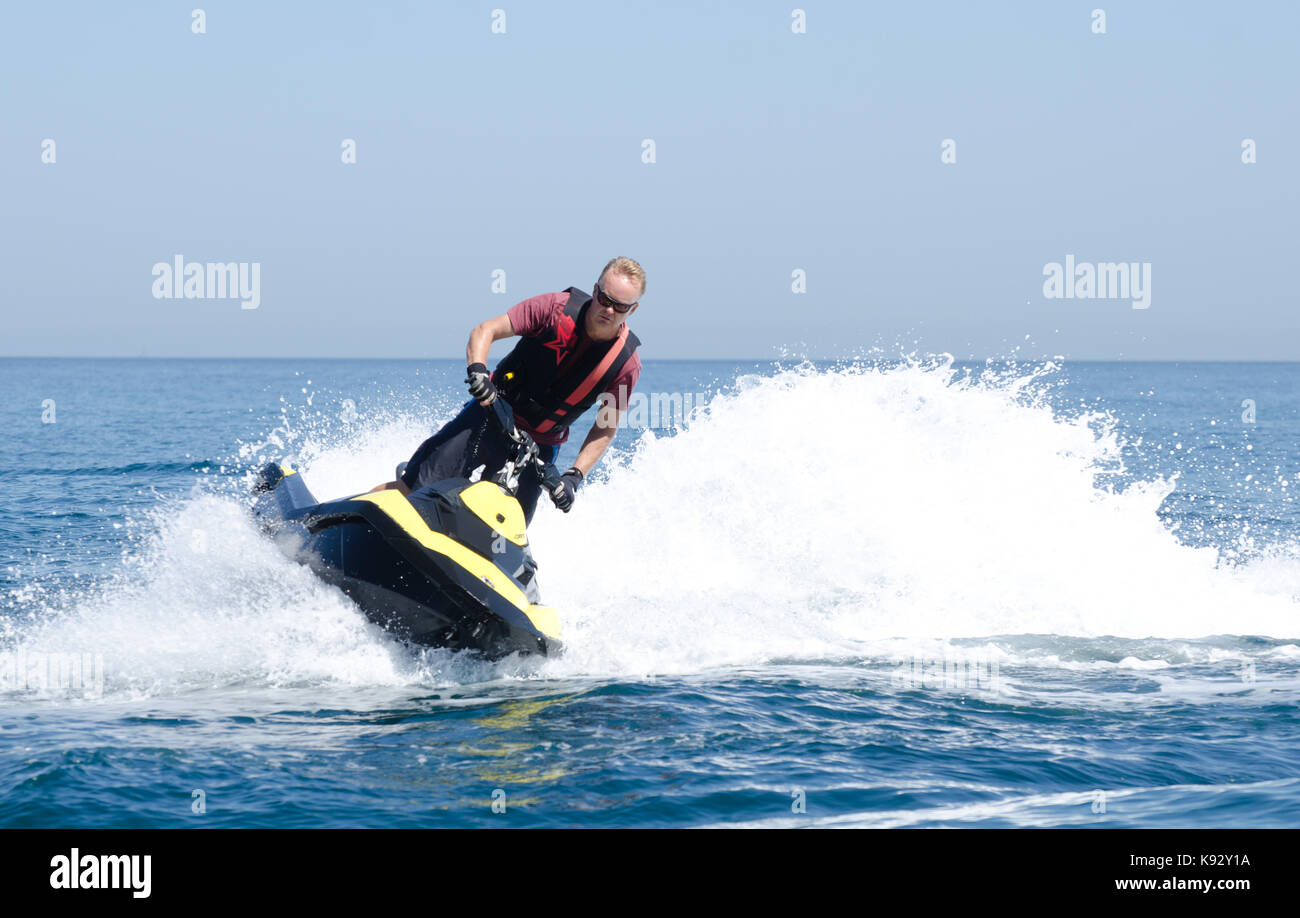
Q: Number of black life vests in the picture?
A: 1